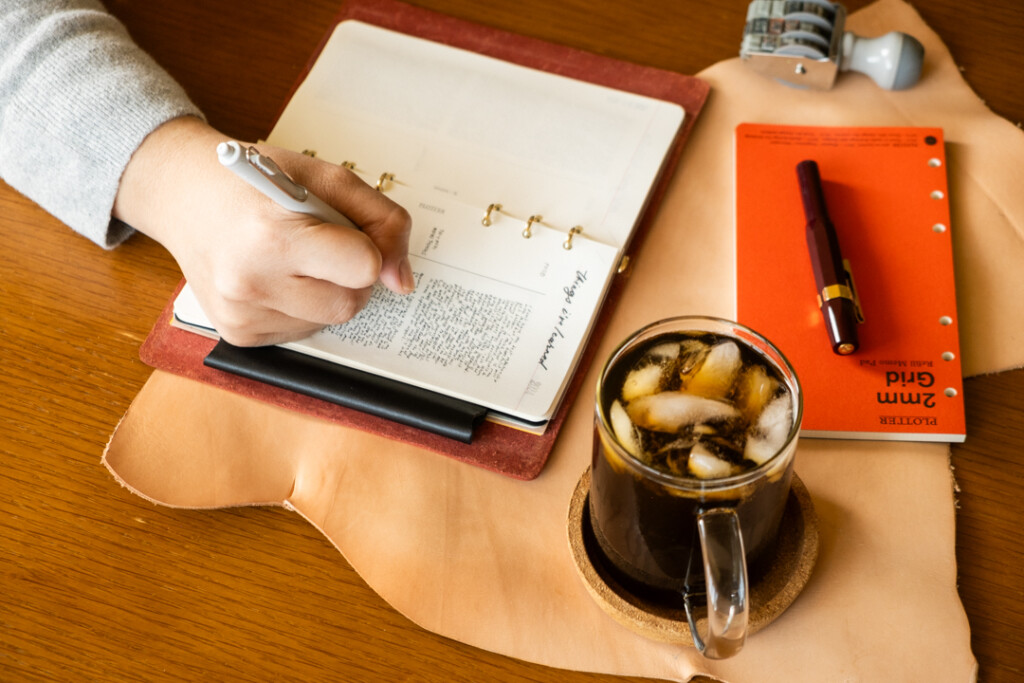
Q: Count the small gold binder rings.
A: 6